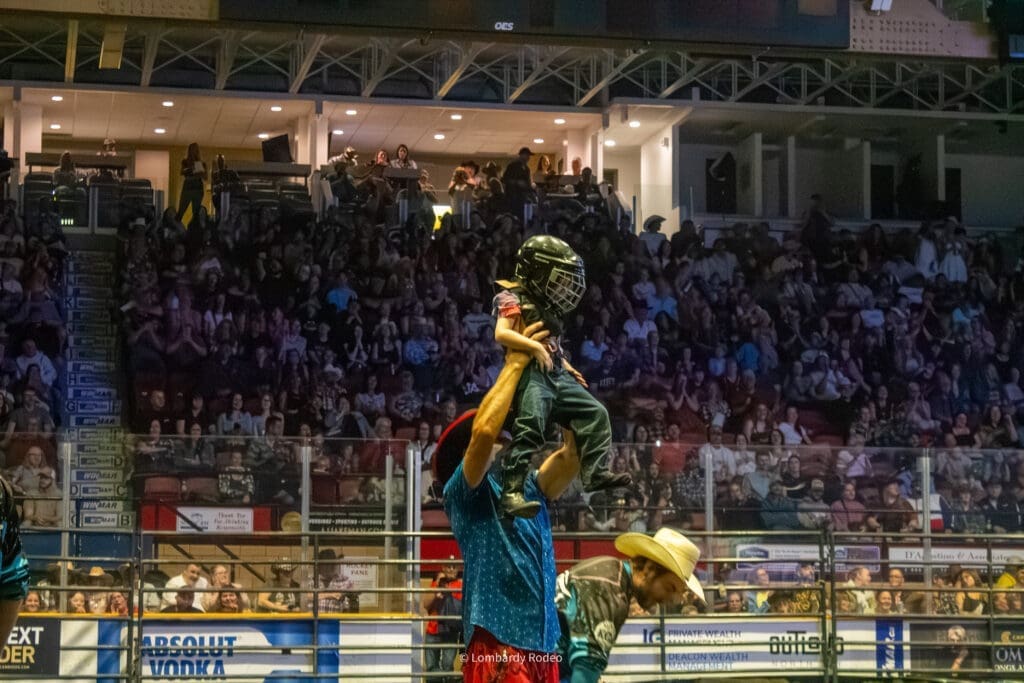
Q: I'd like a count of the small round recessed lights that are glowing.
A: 14